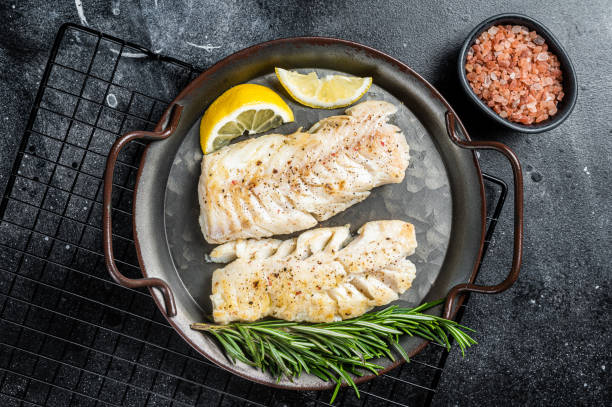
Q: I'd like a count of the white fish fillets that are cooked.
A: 2